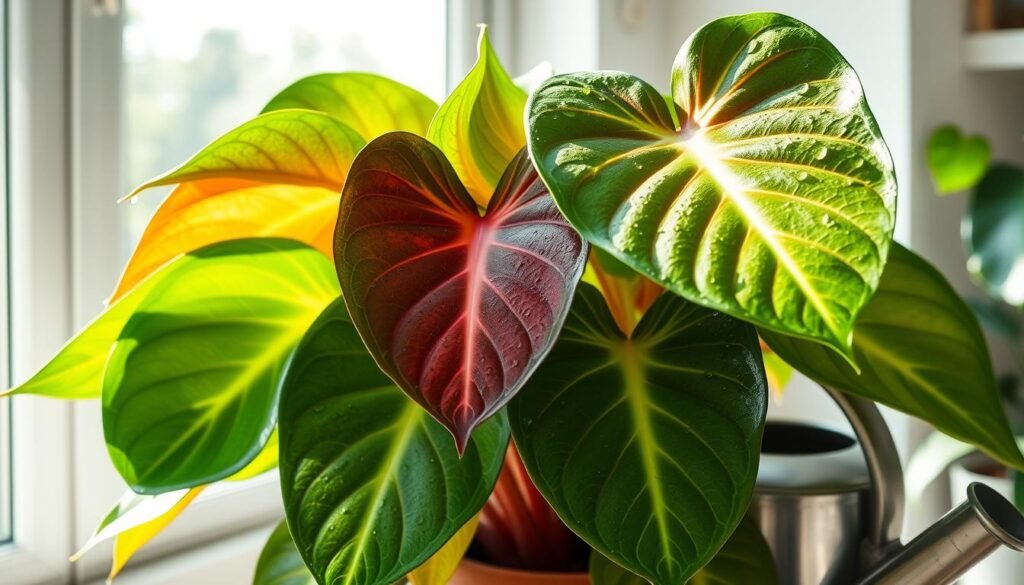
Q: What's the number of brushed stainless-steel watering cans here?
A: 1